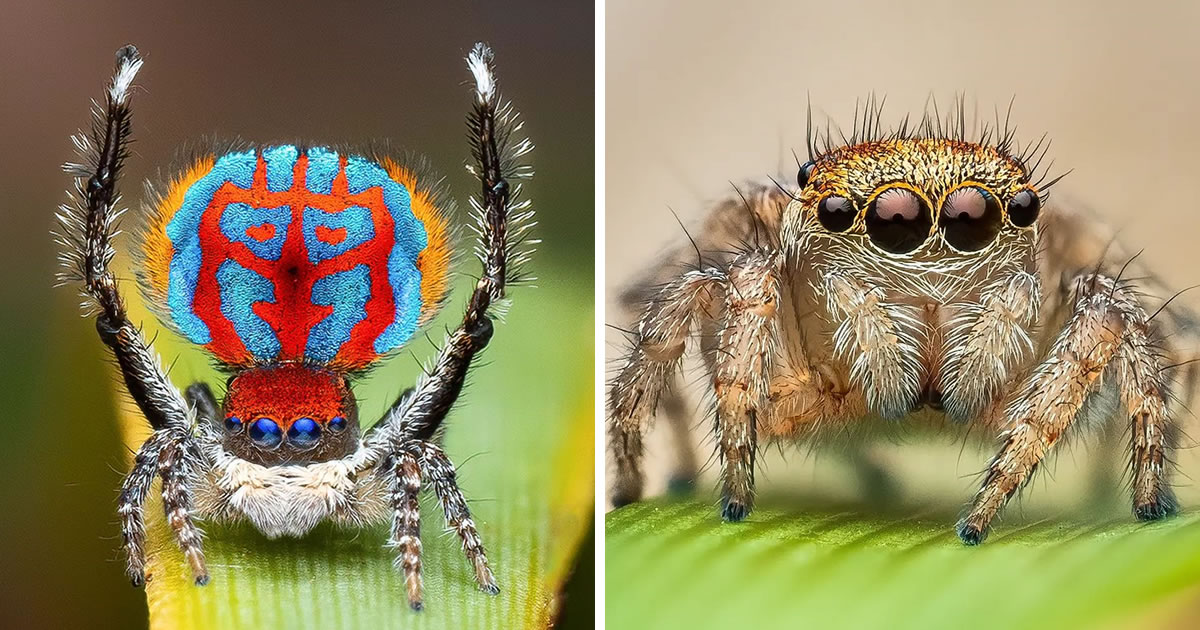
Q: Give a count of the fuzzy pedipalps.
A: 4